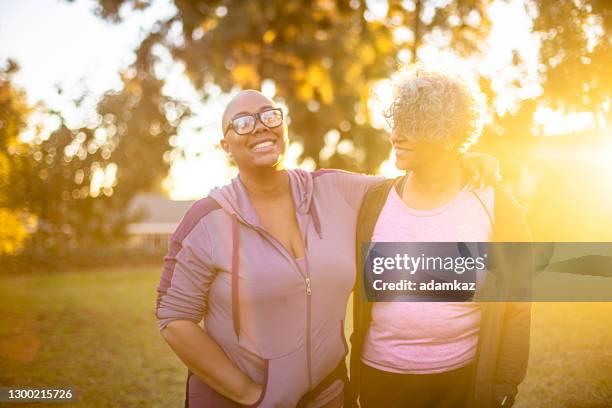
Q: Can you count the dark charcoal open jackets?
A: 1